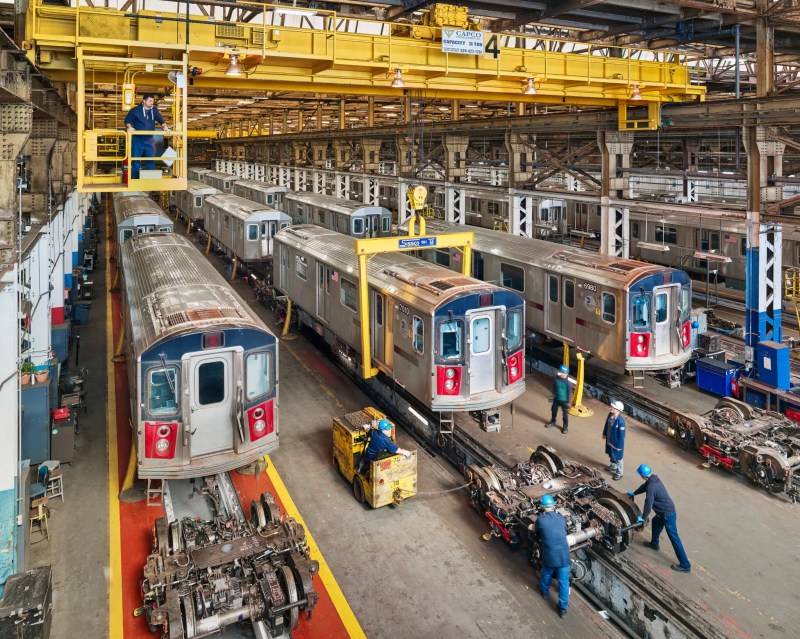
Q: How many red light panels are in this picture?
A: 6